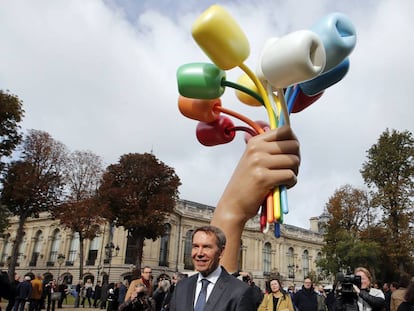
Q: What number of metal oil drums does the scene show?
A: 0